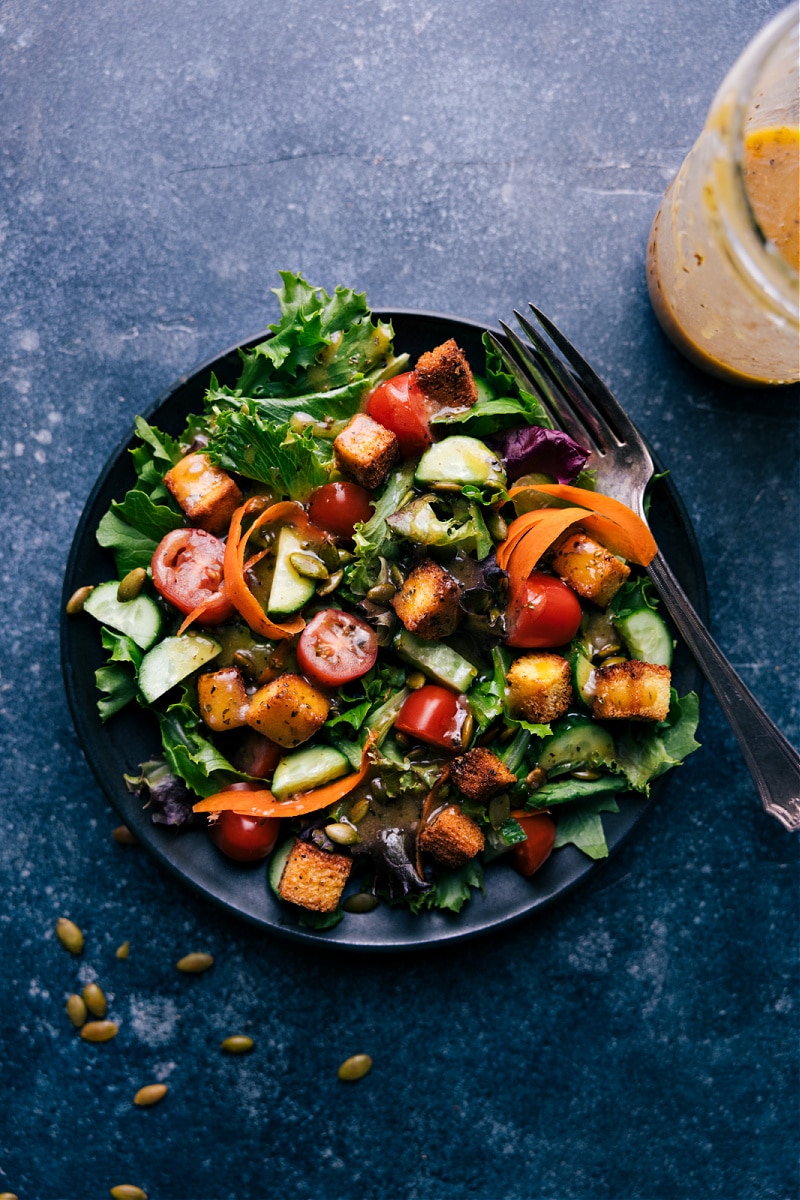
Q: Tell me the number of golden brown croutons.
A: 12